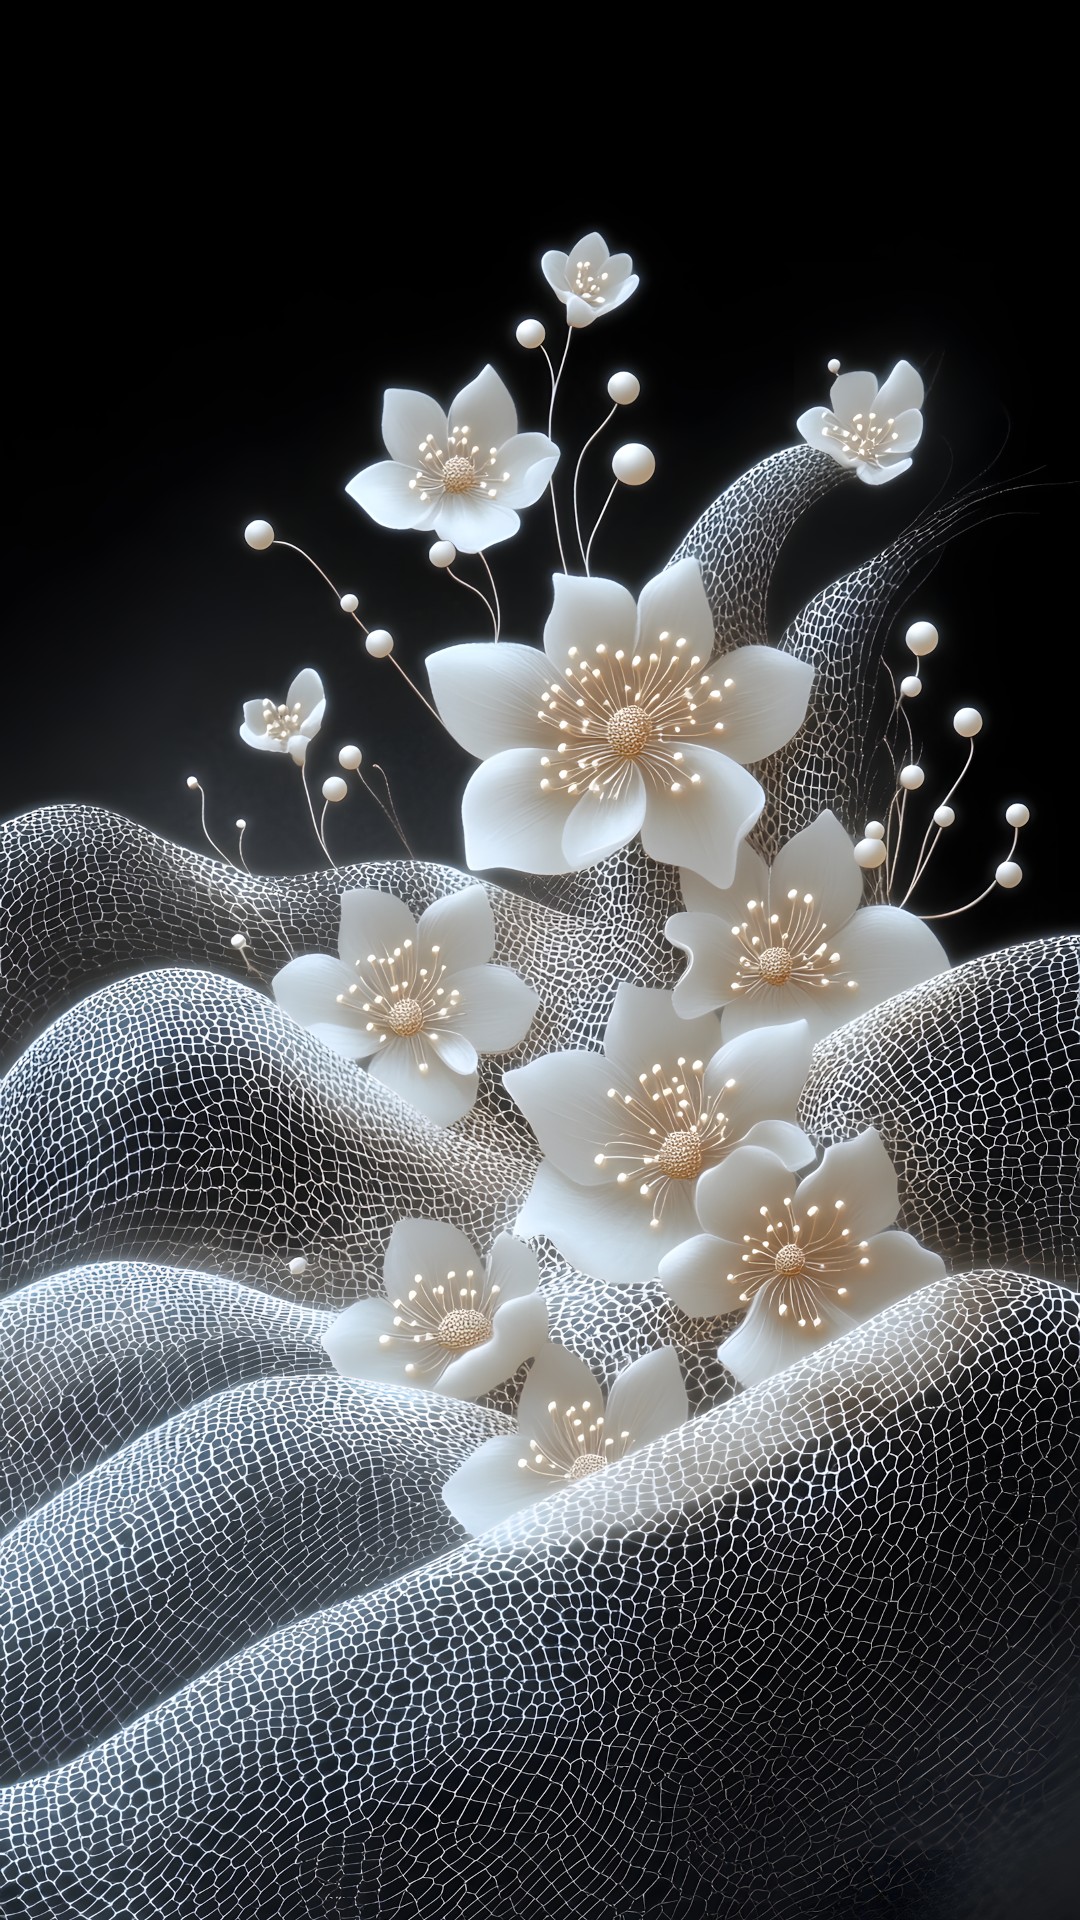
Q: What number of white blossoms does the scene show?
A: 11